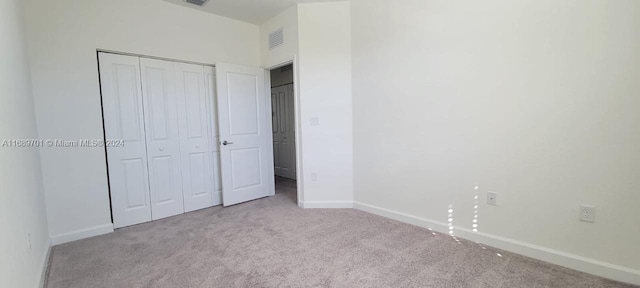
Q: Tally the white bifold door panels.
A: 4